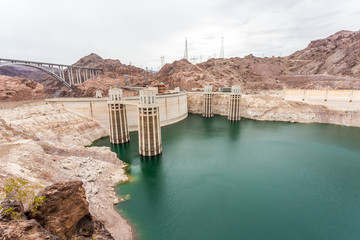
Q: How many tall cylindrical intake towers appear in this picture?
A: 4